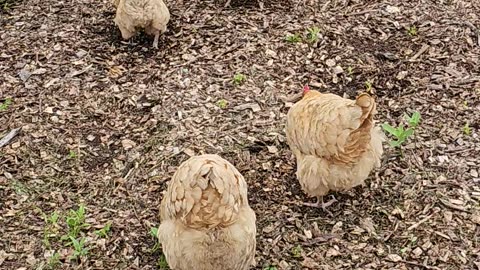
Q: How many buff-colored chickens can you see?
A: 3